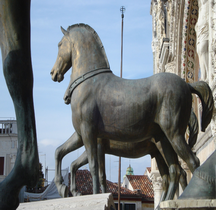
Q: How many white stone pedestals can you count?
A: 2